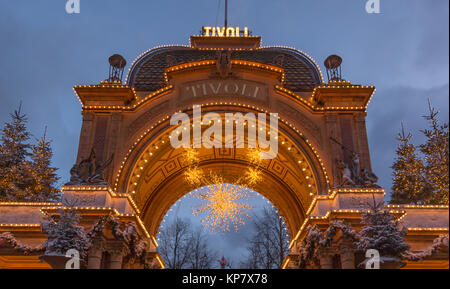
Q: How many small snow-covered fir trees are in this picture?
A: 2